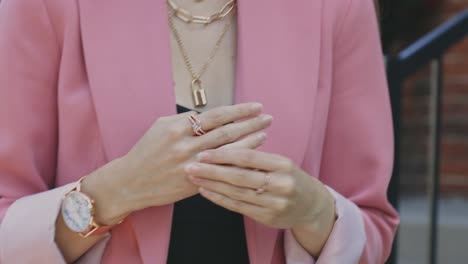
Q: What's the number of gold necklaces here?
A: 2